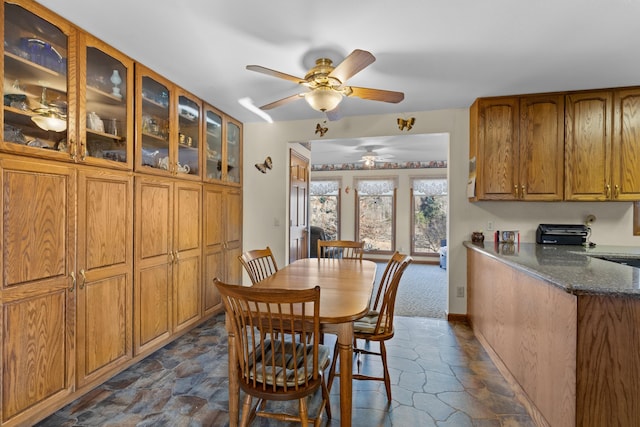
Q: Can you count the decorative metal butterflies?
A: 3